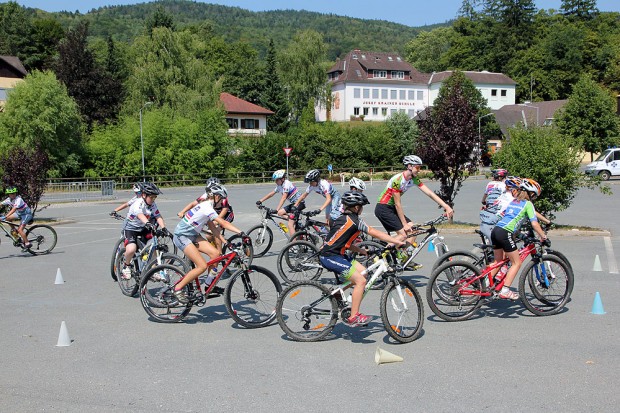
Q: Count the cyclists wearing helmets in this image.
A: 13